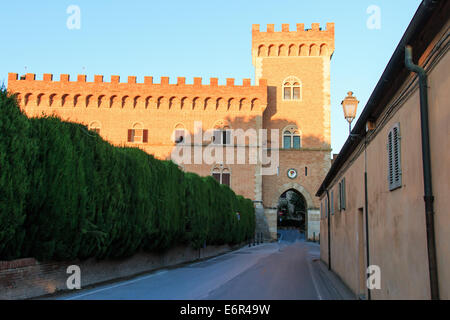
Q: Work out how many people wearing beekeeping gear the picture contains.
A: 0